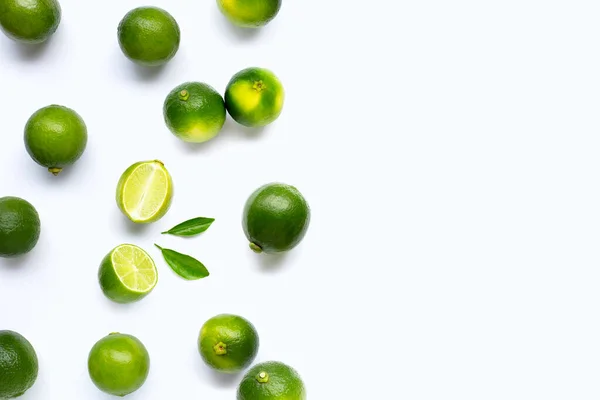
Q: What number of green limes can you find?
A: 14